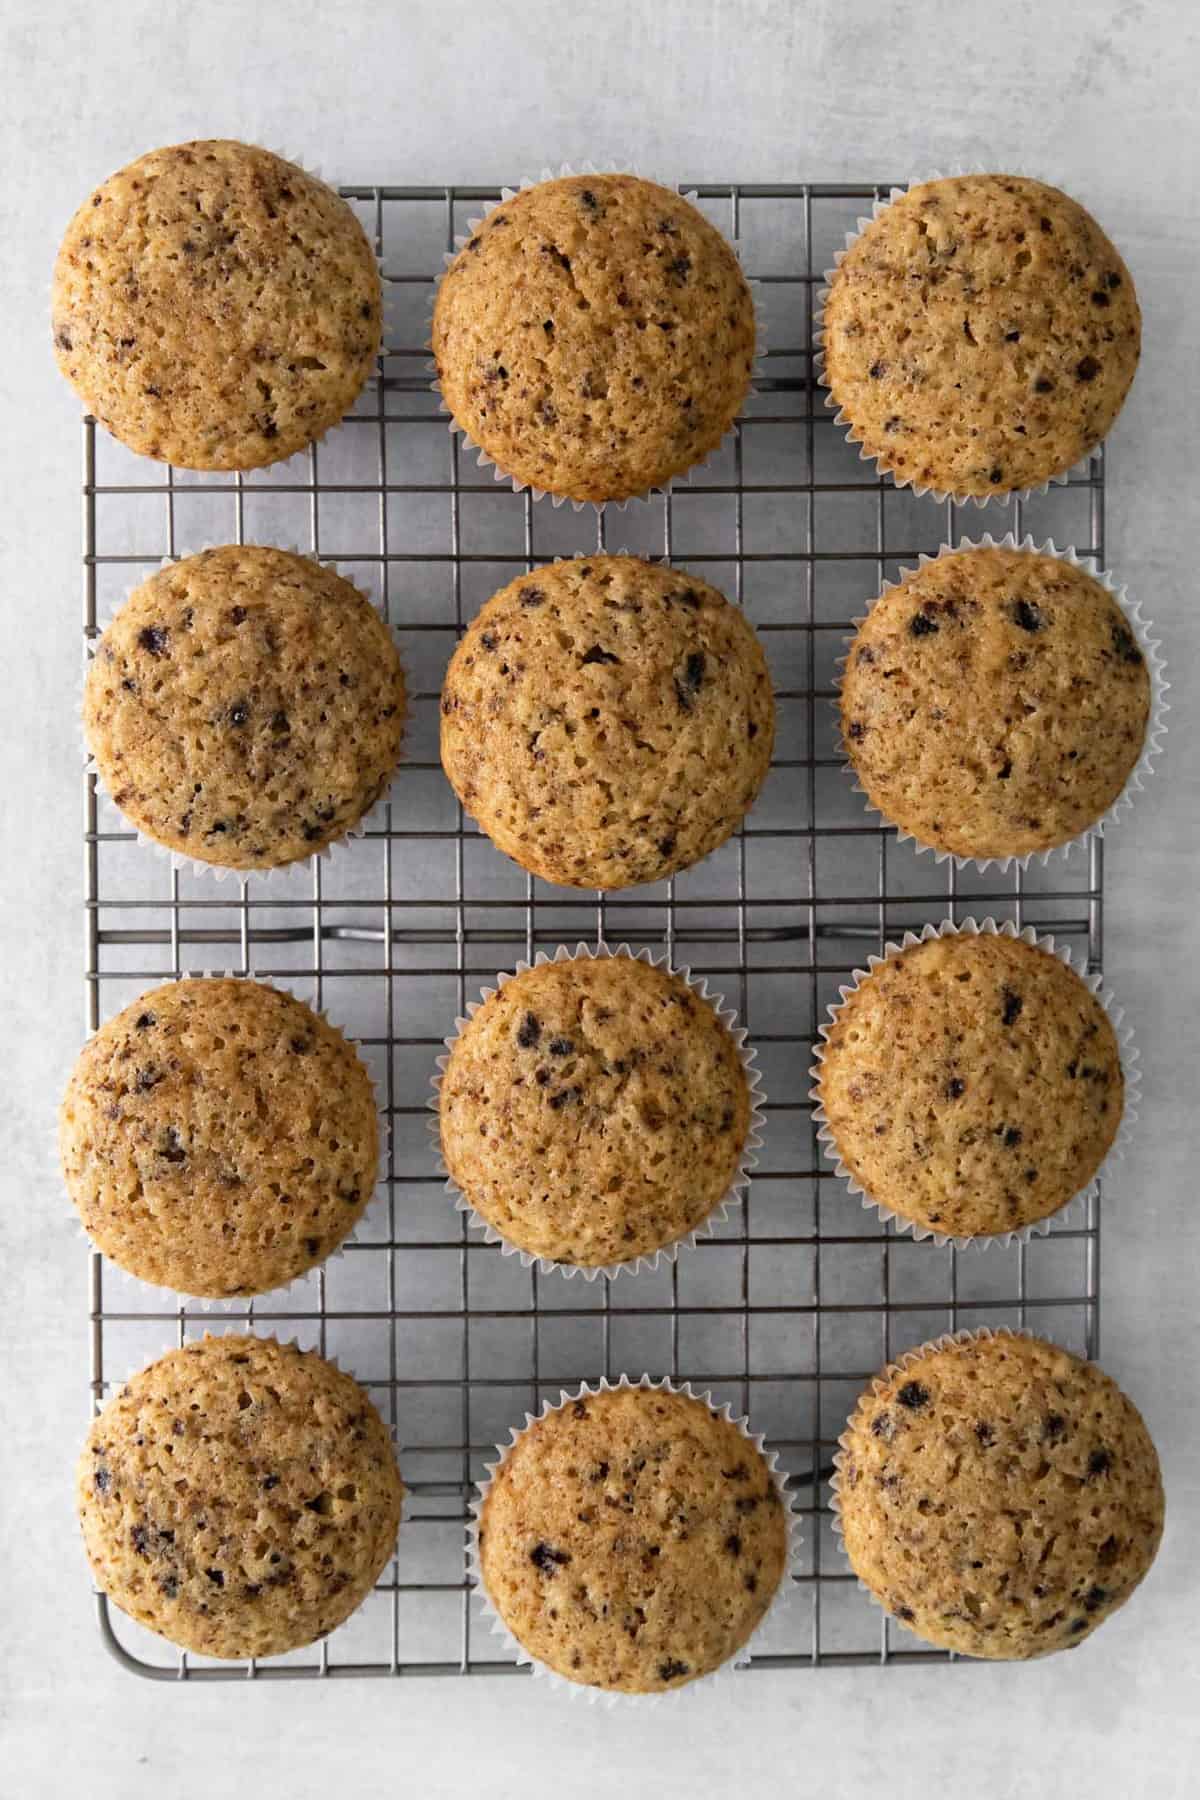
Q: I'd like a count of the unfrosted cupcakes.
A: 12